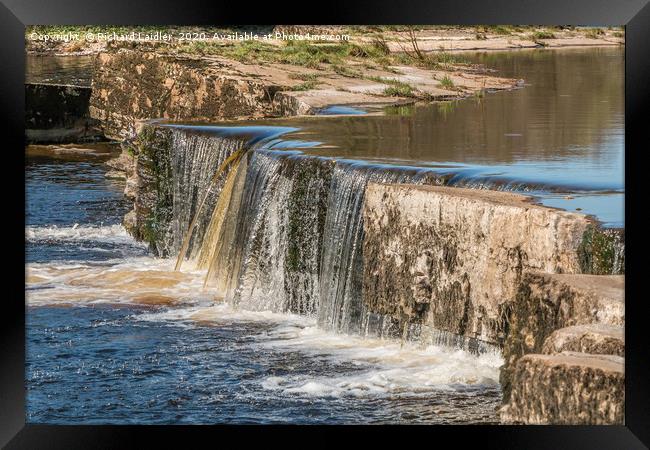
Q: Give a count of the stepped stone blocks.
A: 3